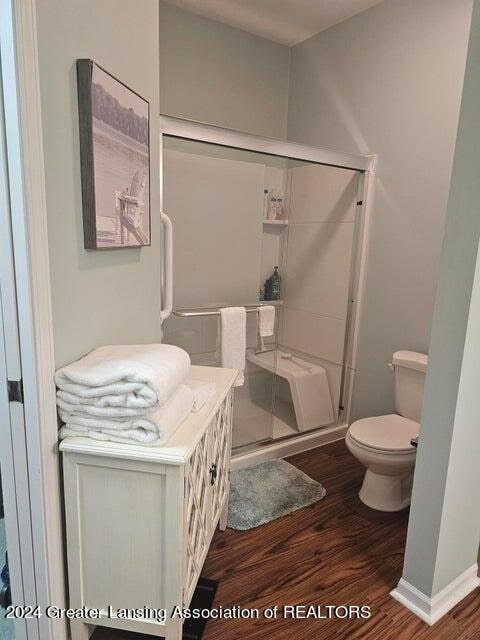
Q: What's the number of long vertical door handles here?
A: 1